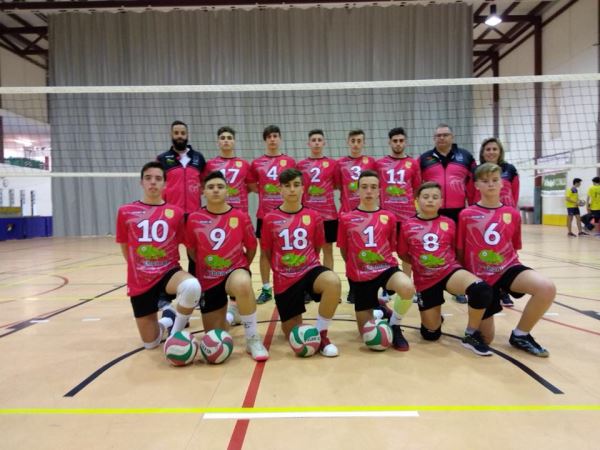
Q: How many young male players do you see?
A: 11